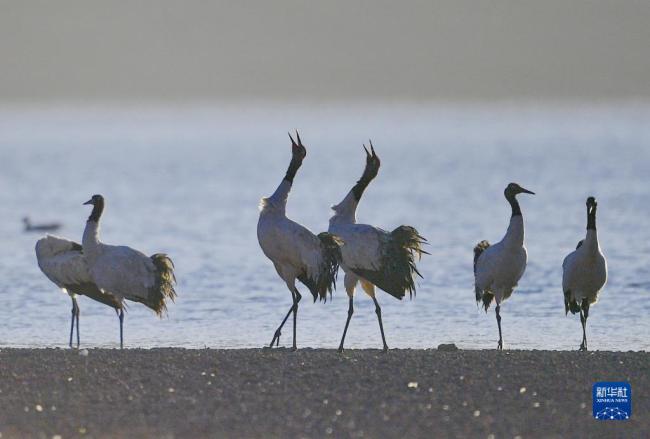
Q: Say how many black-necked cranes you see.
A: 6